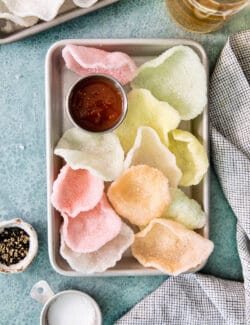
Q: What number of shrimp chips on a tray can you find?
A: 12